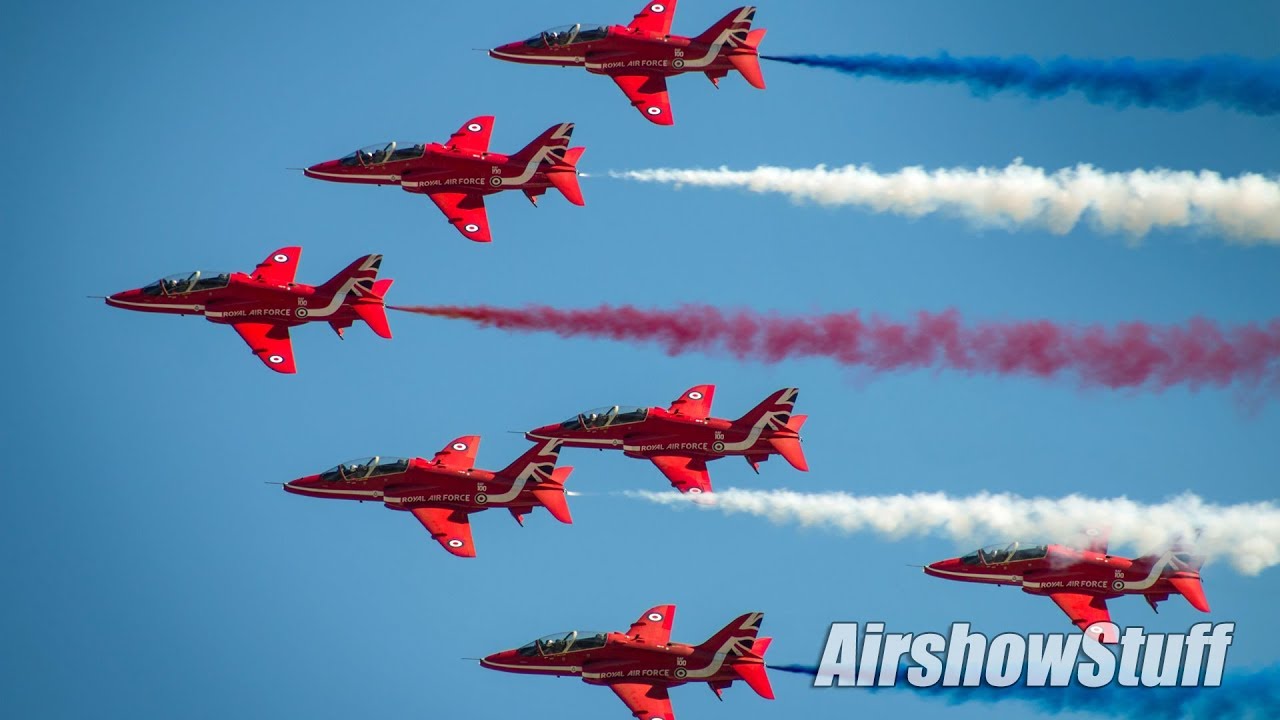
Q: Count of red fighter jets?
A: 7